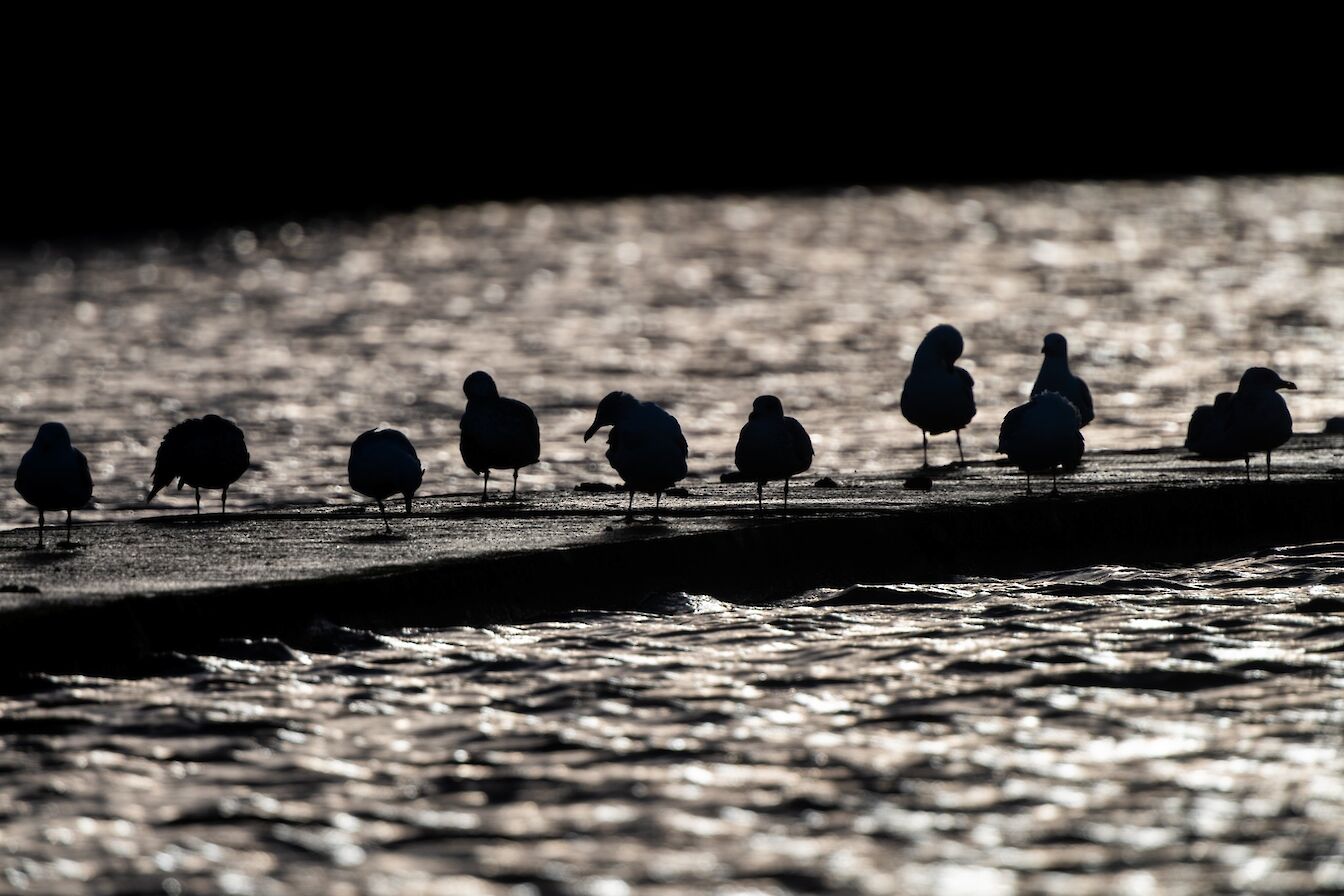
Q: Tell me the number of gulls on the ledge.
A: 11